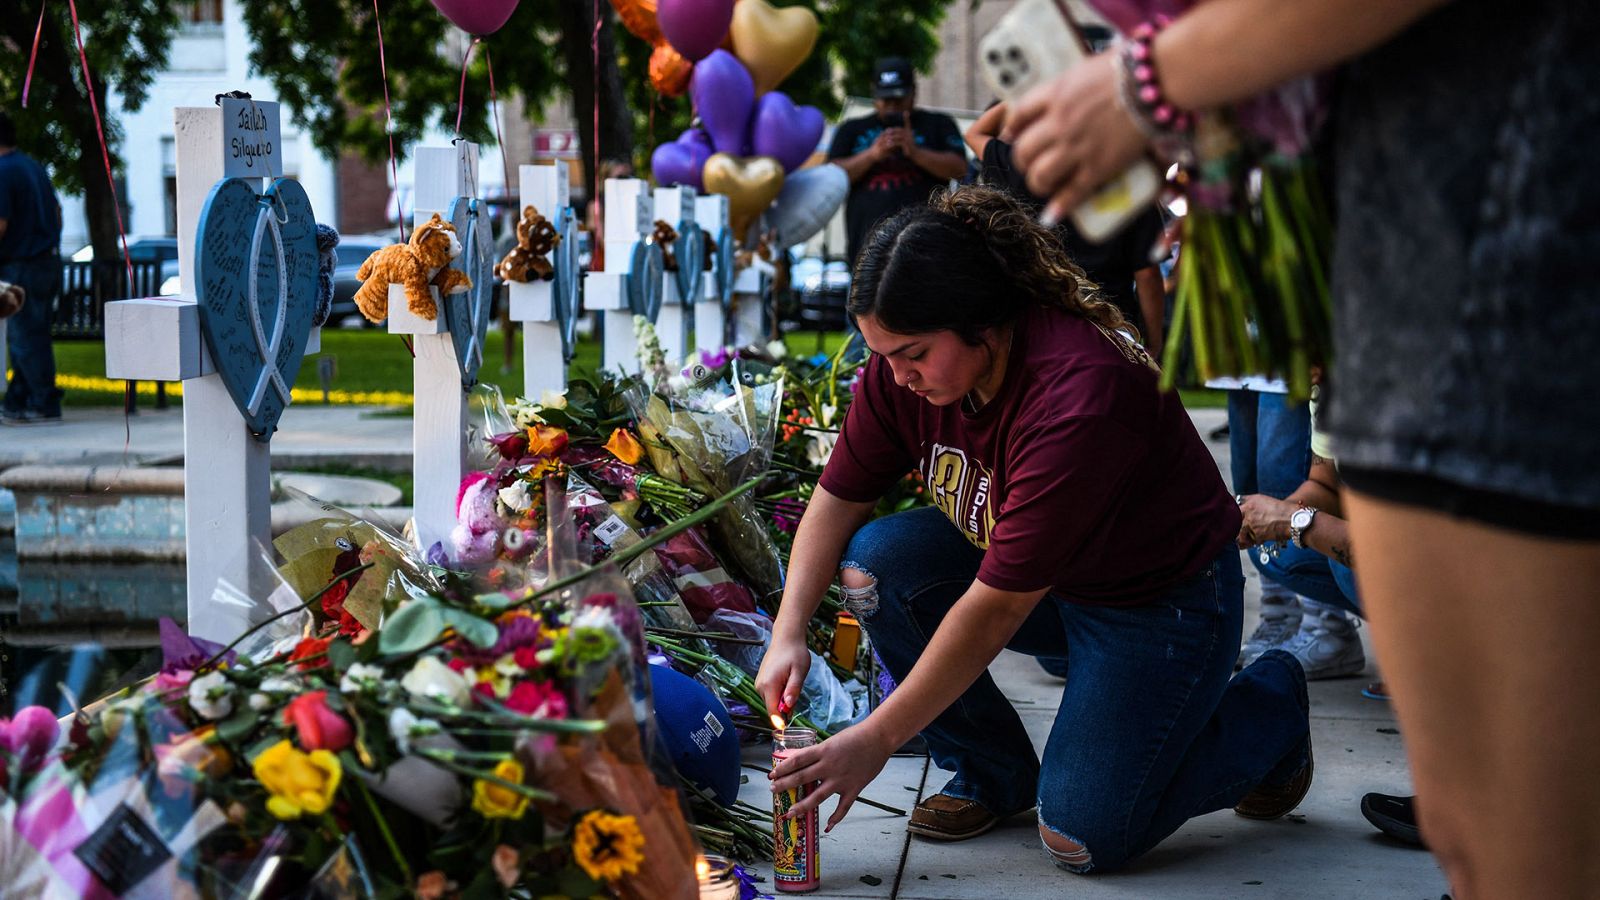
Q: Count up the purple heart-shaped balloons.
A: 3